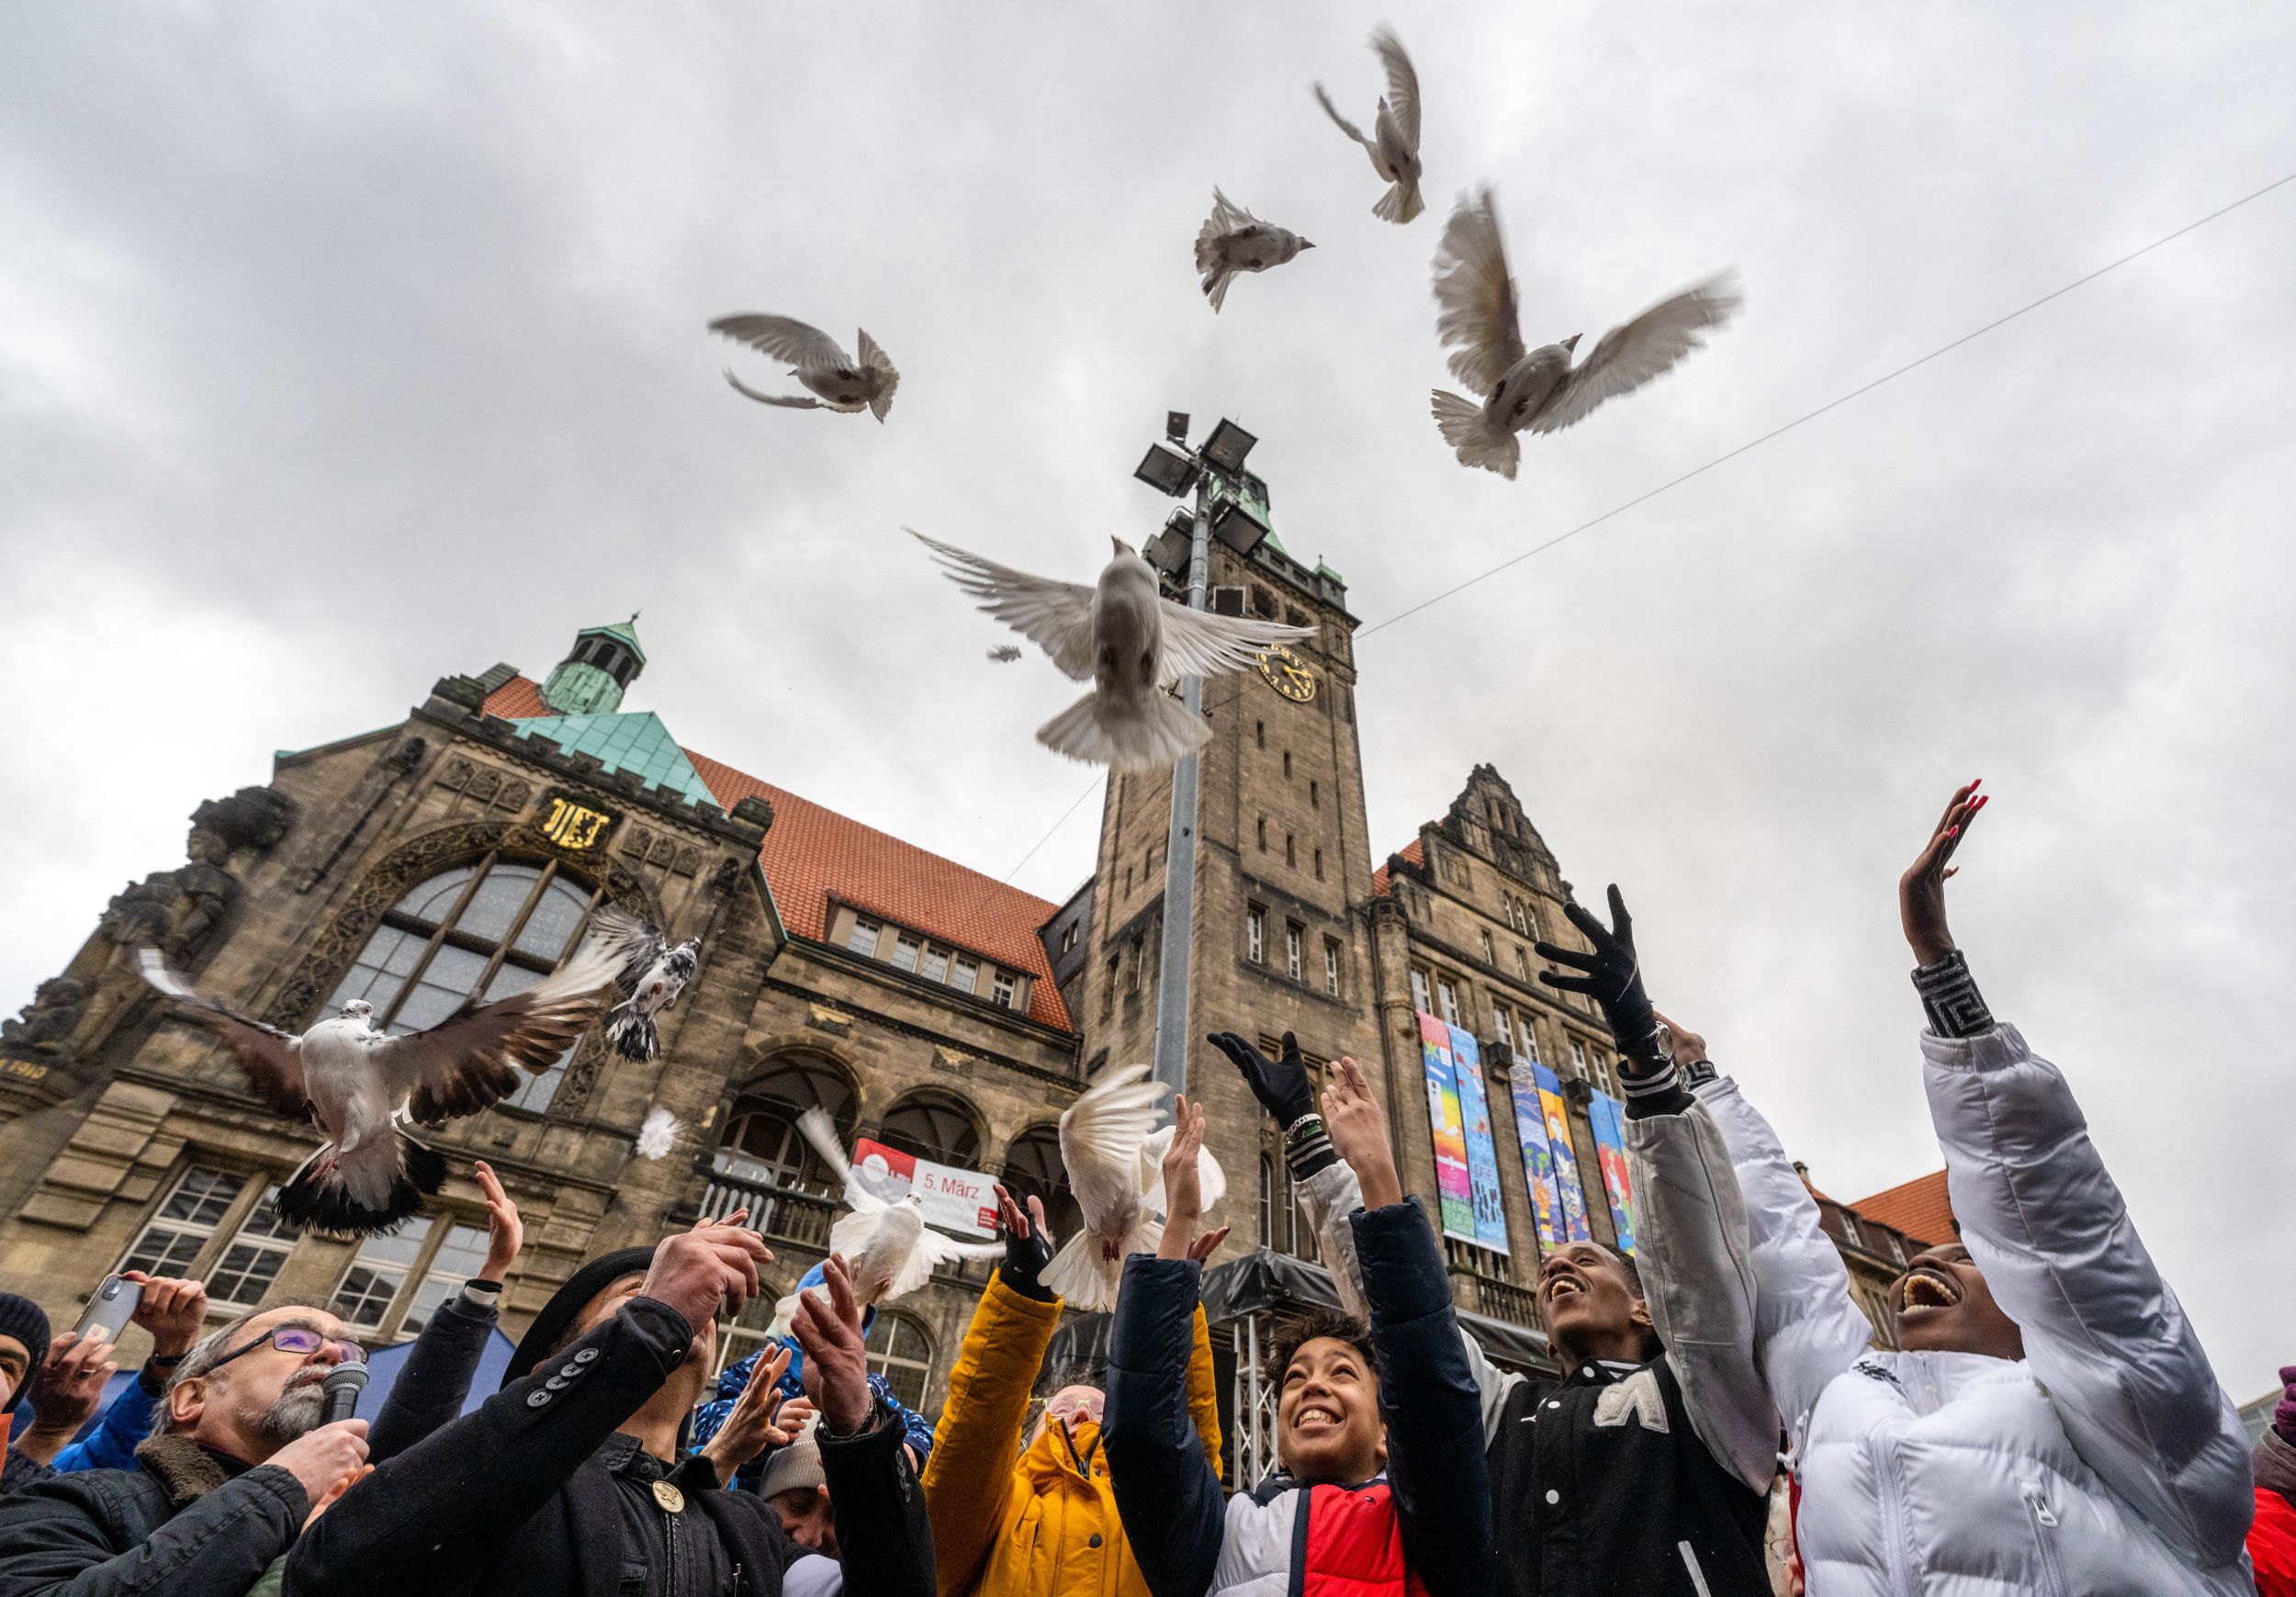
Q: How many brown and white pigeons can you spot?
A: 1